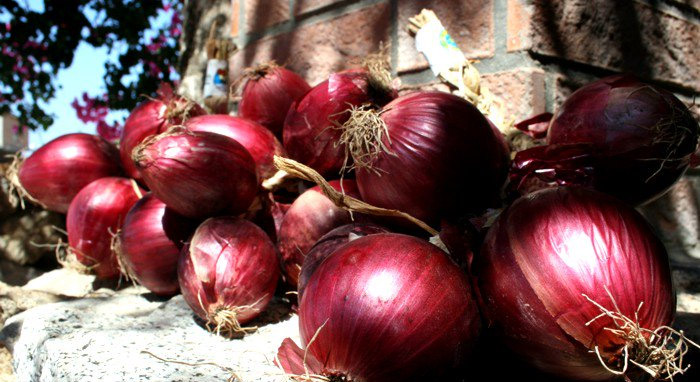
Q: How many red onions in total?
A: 15